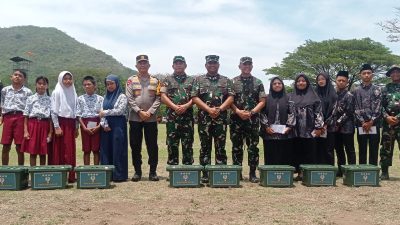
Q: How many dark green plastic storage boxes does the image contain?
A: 8